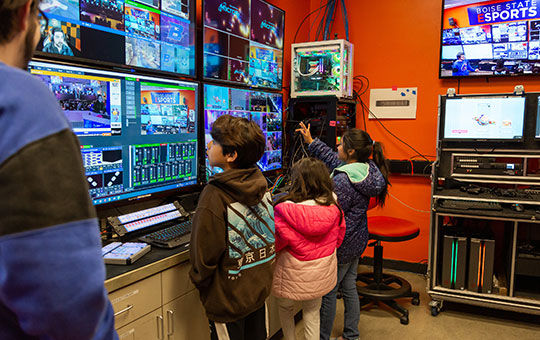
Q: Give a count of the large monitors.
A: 5